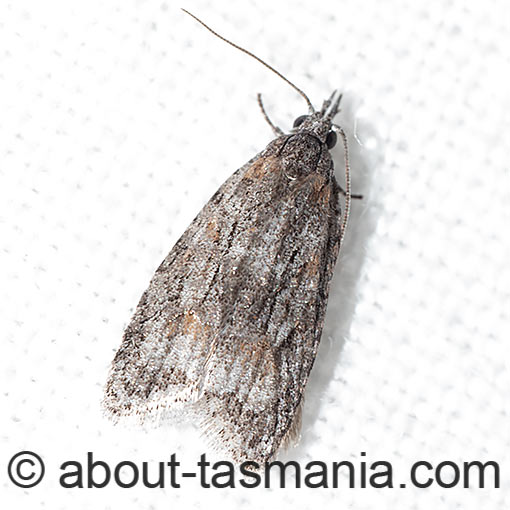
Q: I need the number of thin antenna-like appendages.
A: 2